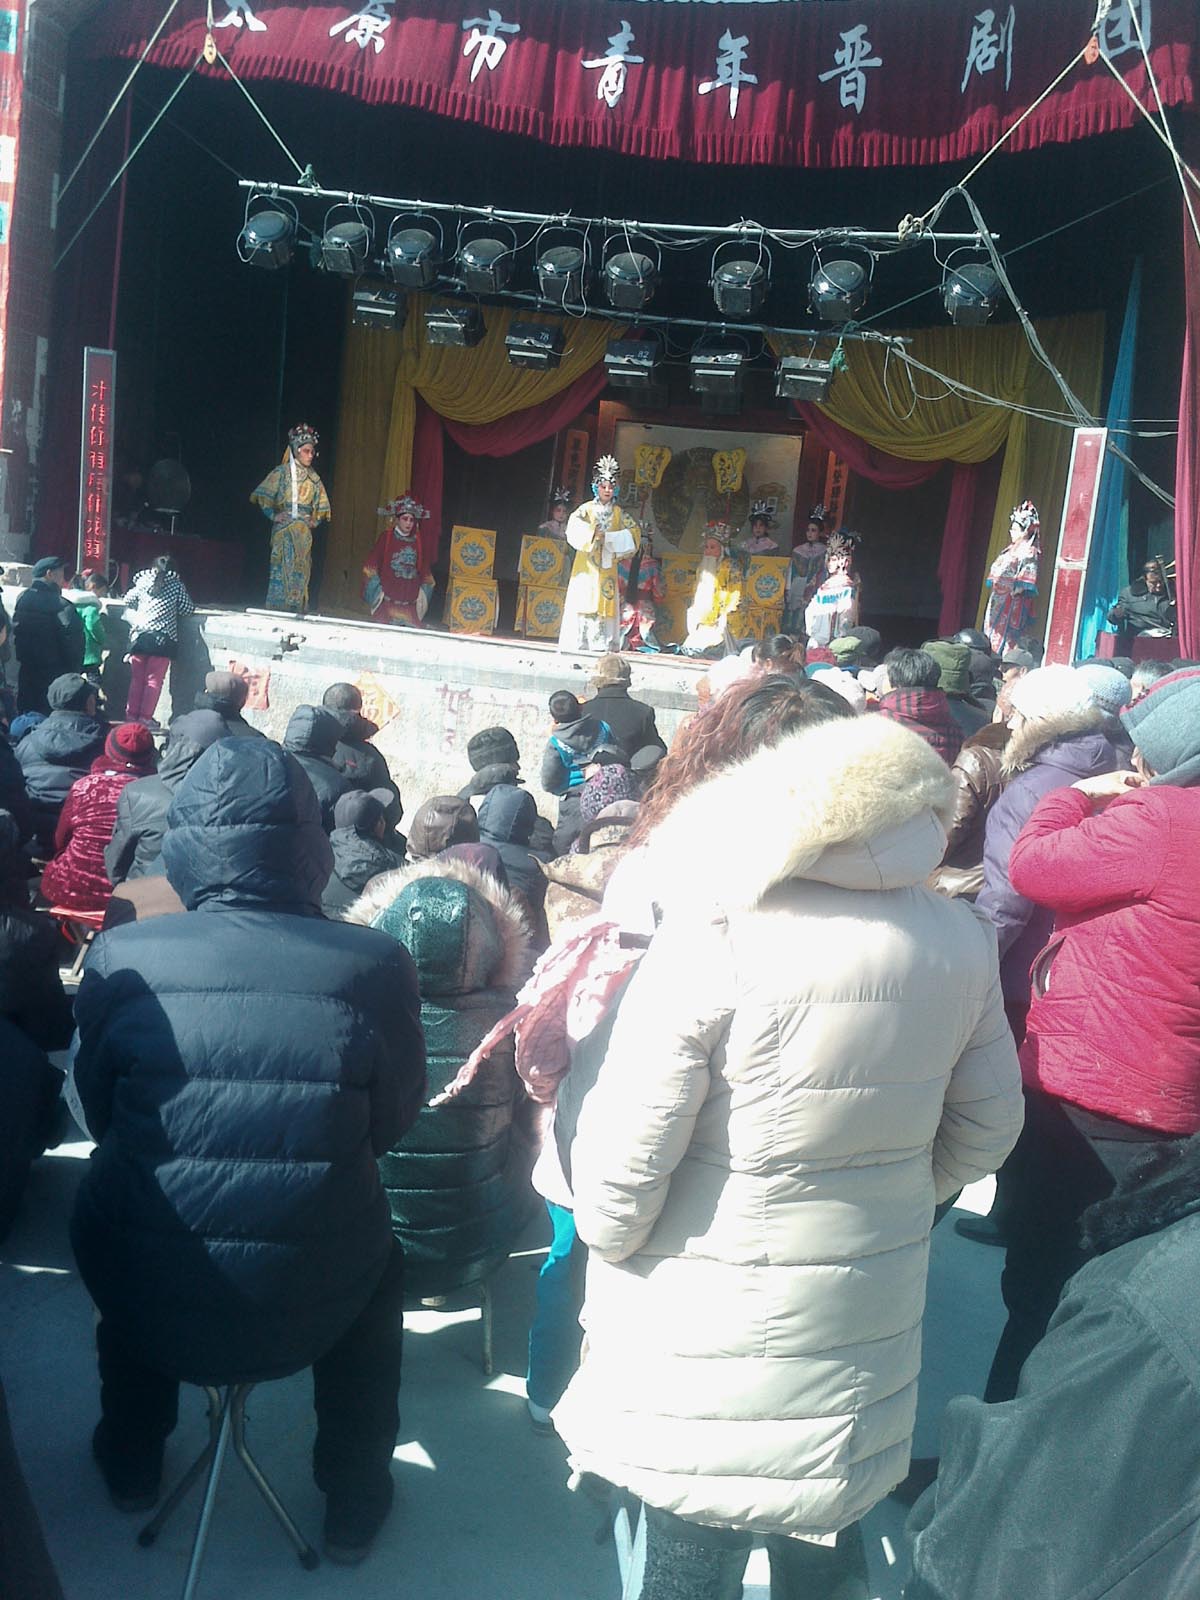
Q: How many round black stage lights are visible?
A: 9